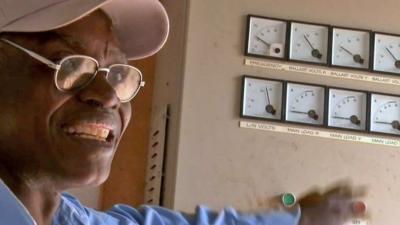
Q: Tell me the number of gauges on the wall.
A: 8